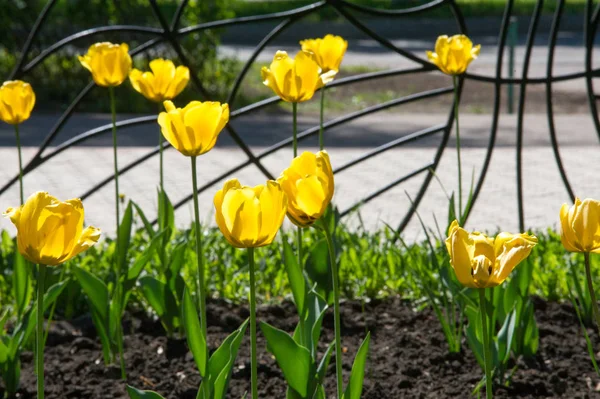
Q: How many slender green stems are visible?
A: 12